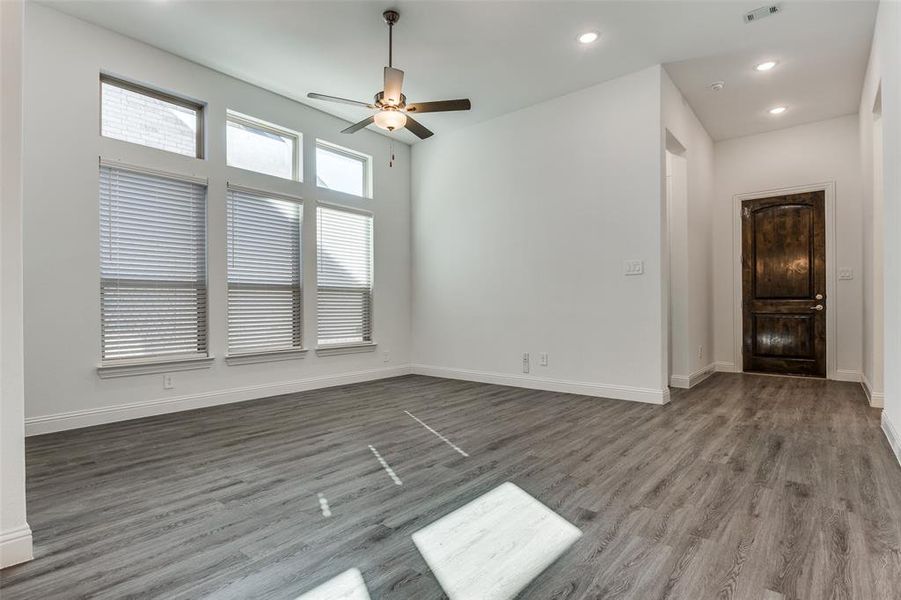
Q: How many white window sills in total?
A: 3